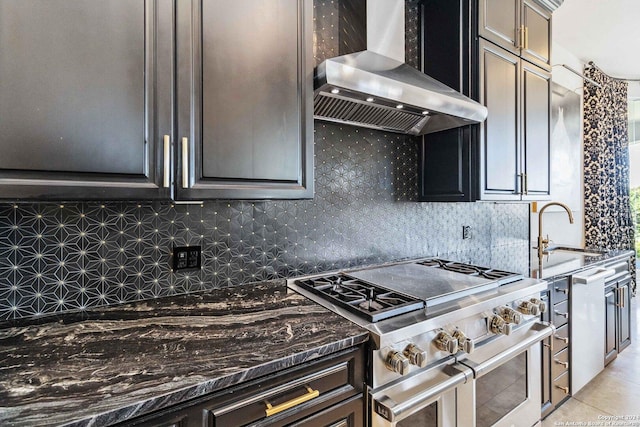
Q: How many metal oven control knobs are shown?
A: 8